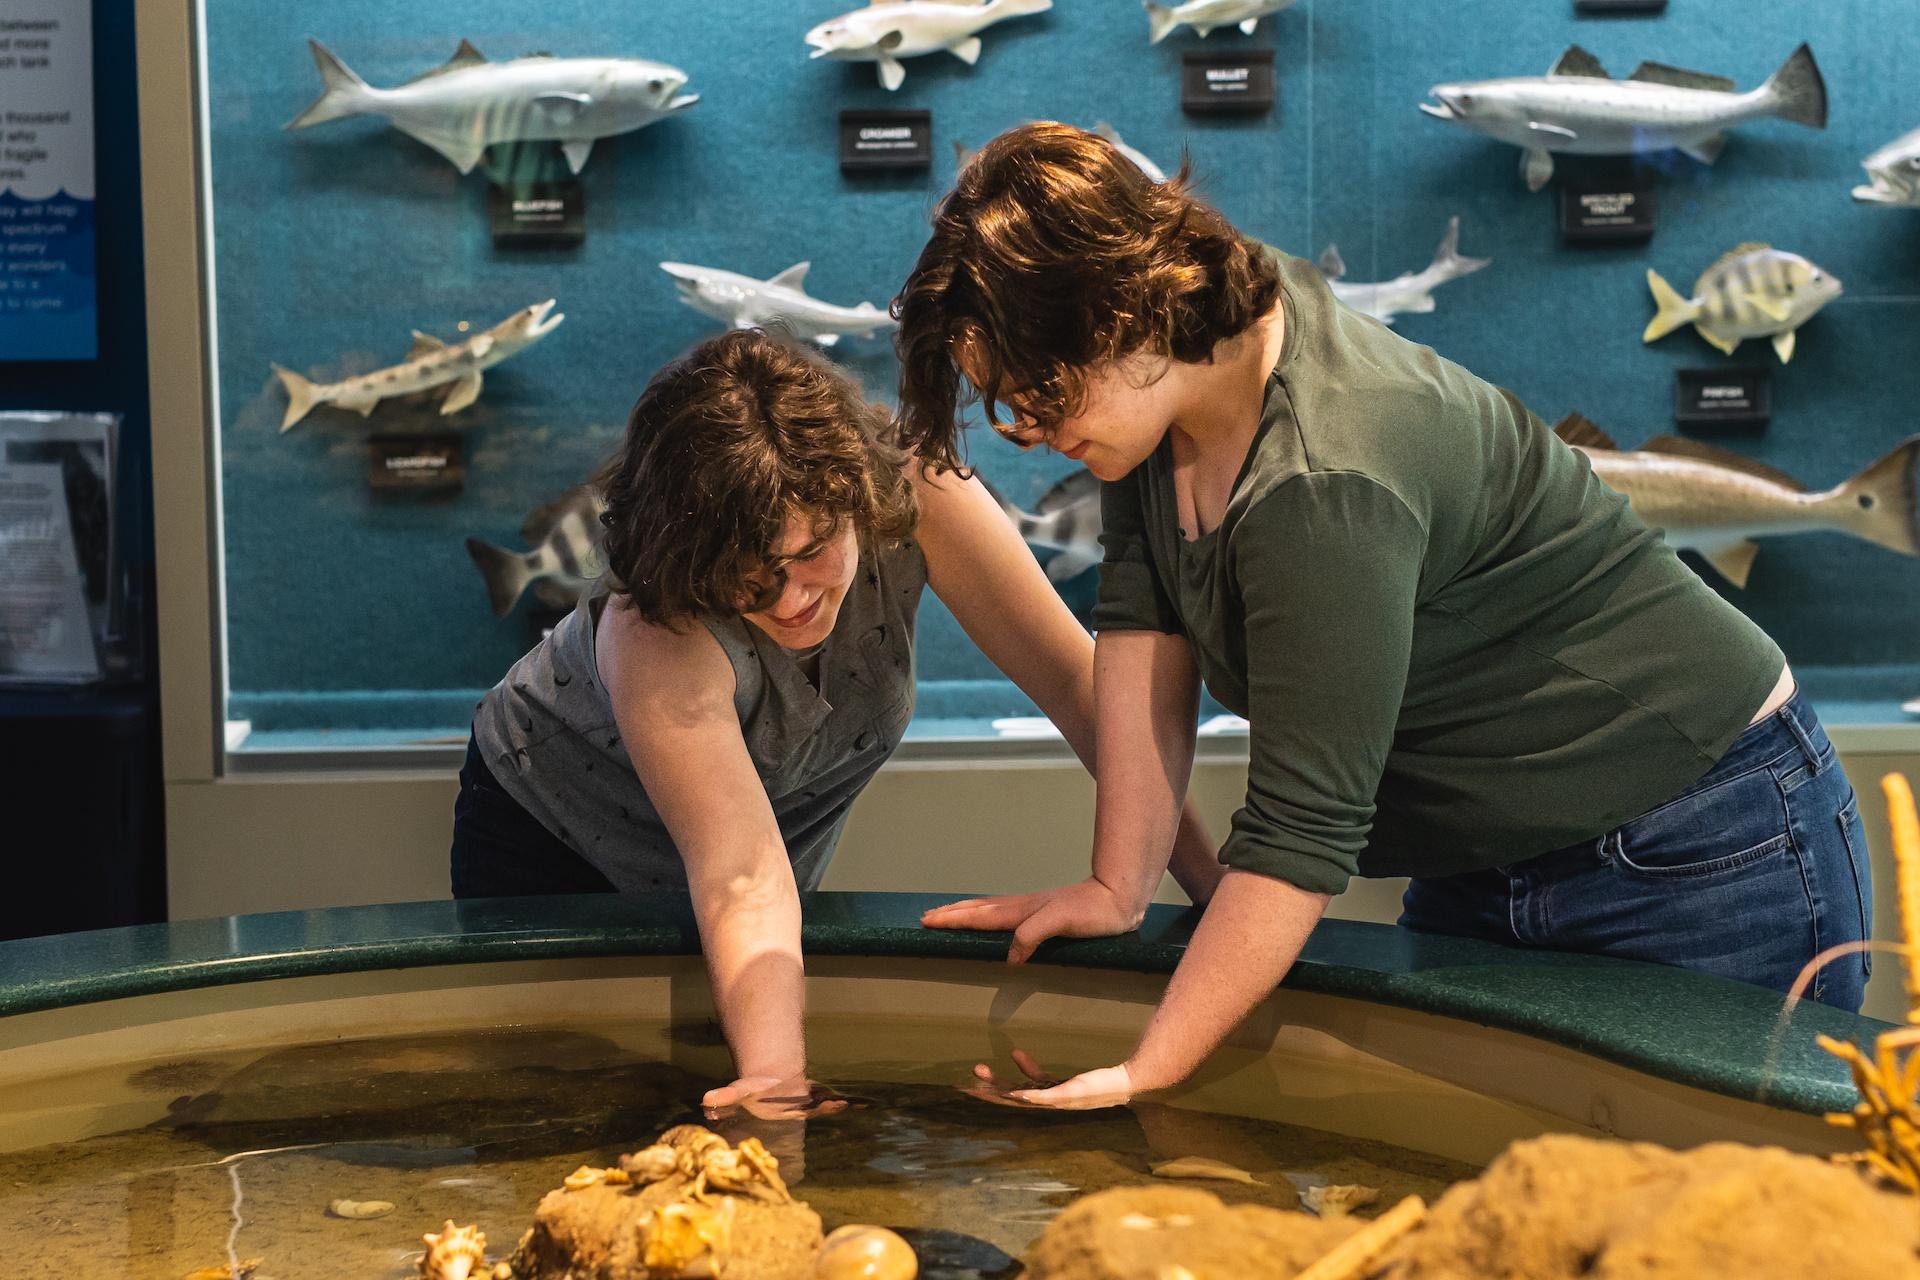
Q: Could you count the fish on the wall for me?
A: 13